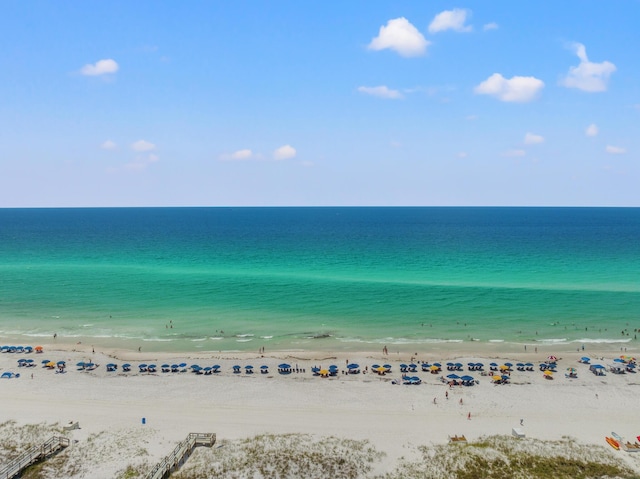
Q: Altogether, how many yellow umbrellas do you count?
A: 7